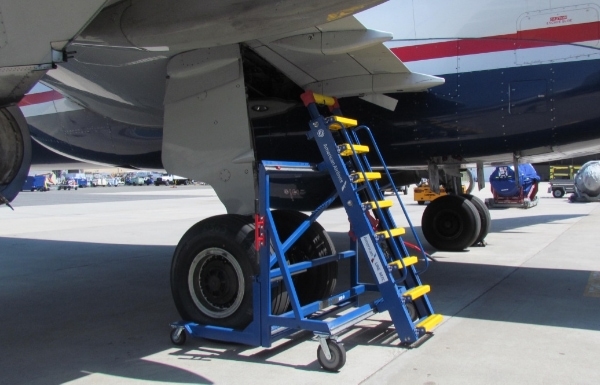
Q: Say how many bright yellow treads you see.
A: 8